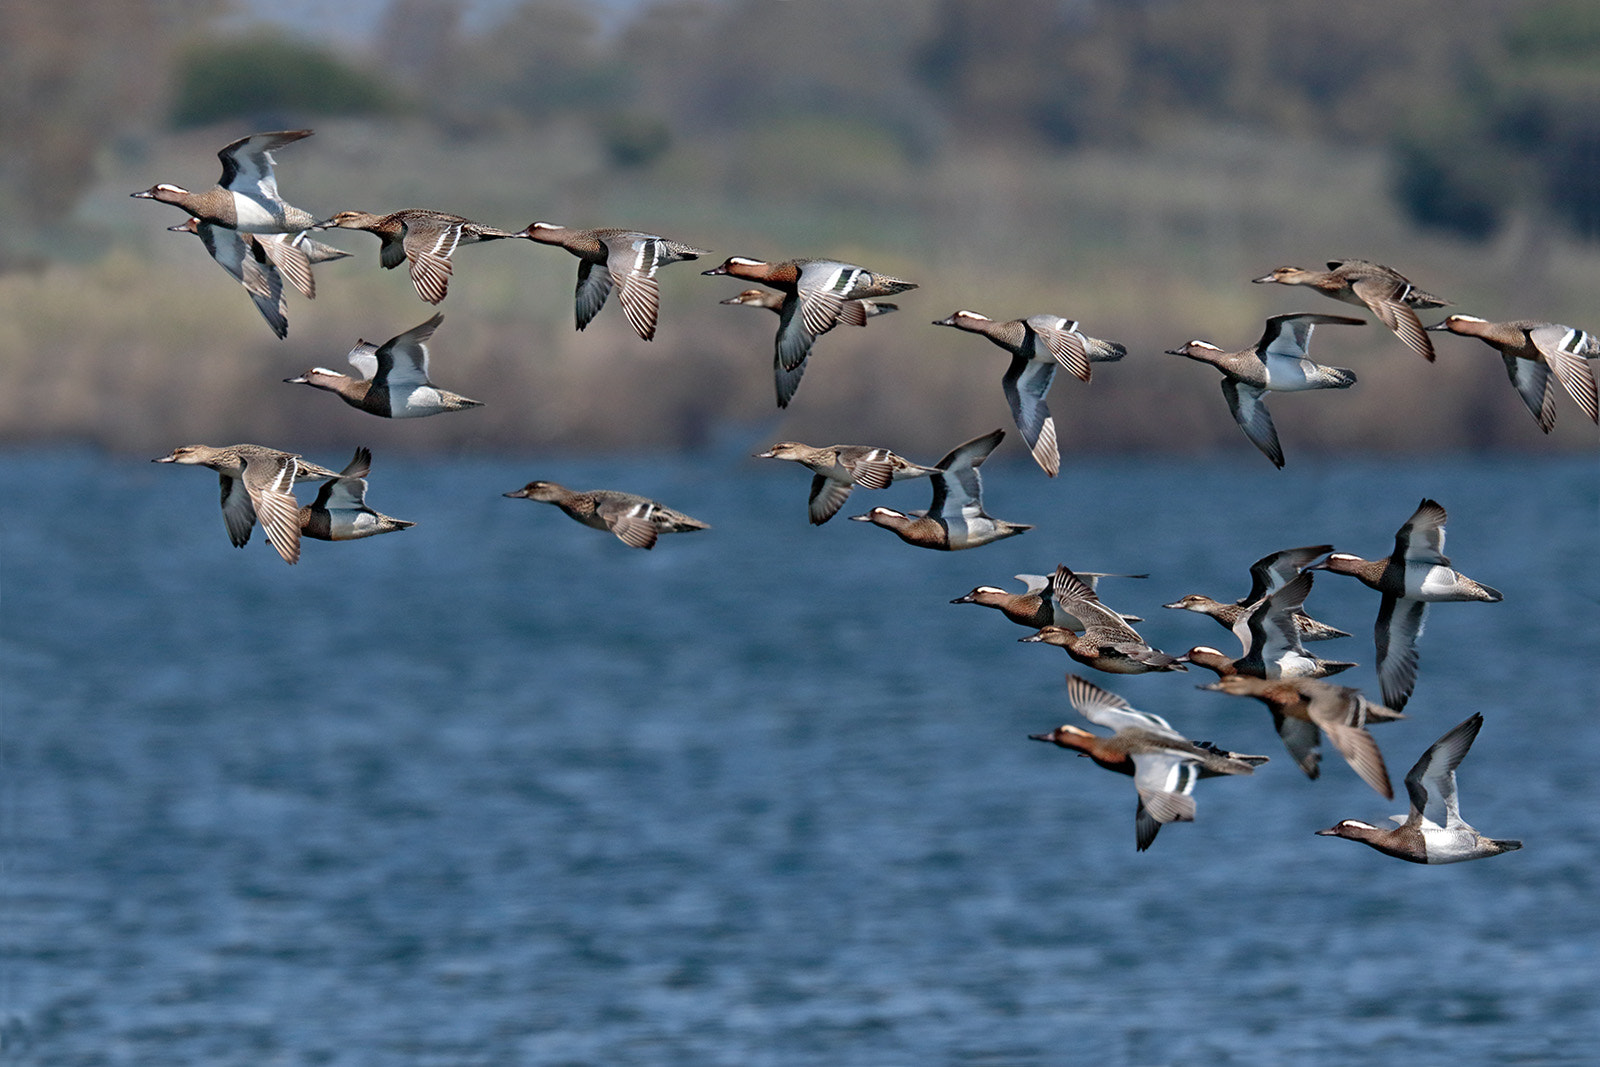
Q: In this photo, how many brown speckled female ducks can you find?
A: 9